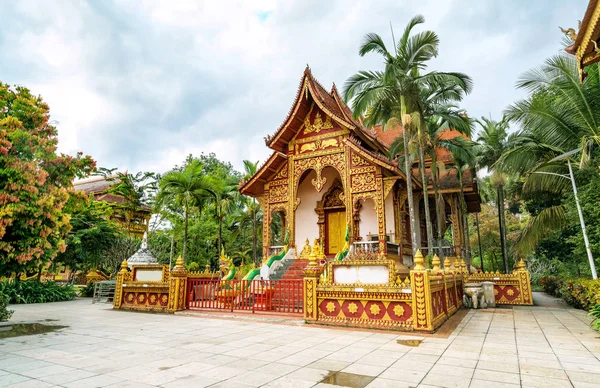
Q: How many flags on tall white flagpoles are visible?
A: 0